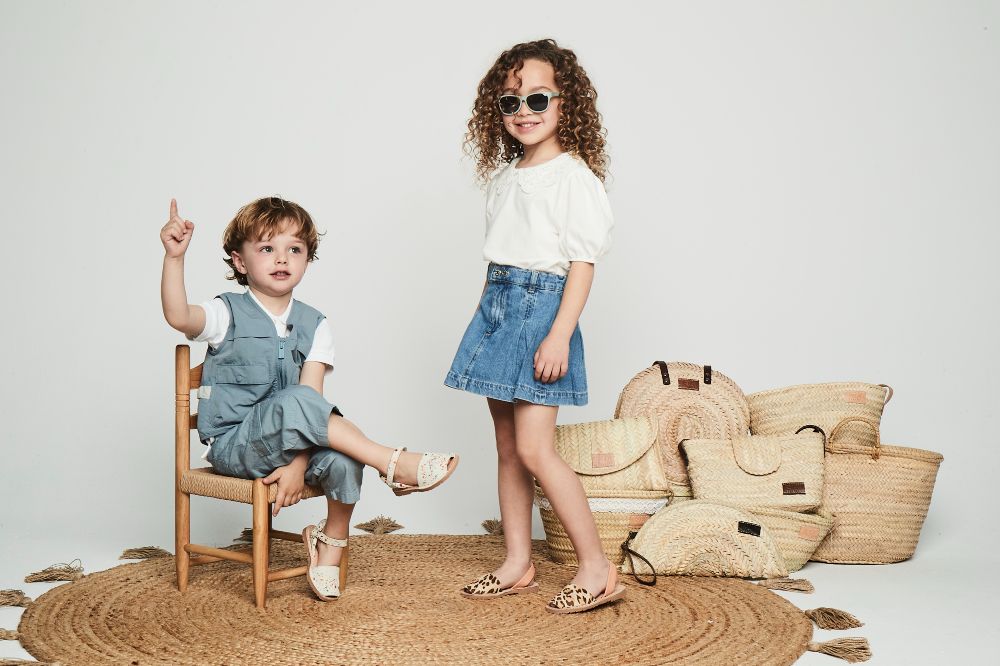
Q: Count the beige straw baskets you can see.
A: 8